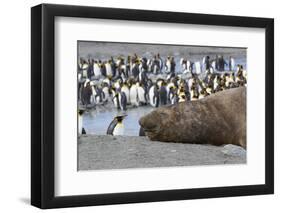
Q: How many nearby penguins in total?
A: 2